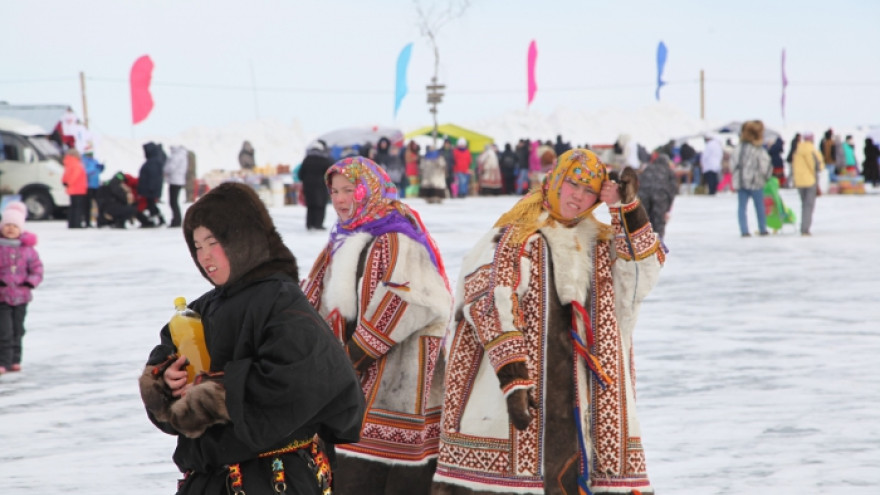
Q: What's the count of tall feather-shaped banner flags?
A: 5